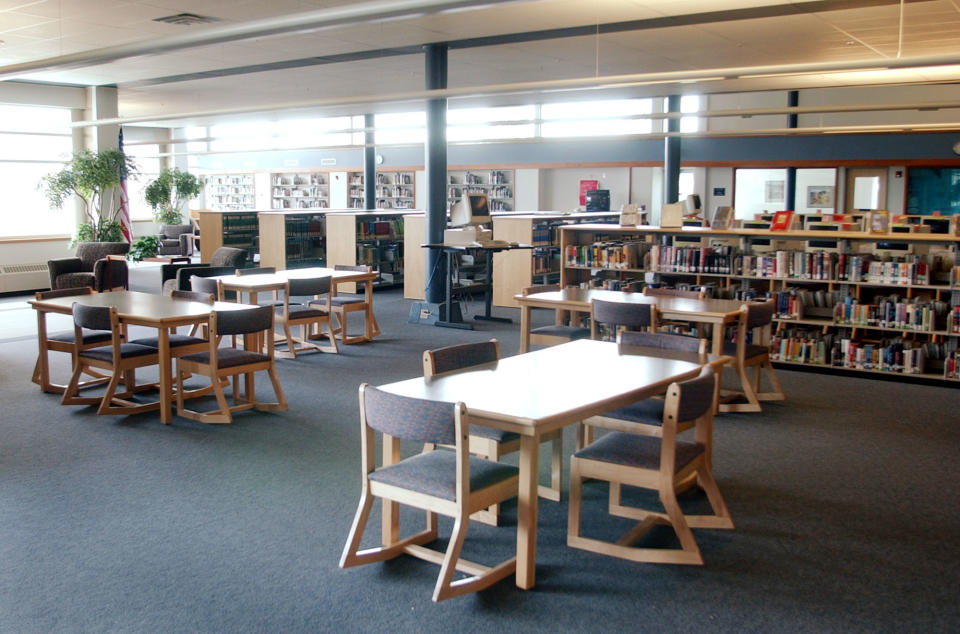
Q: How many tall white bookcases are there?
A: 4